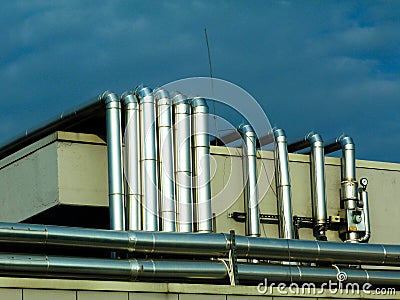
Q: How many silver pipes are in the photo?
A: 12